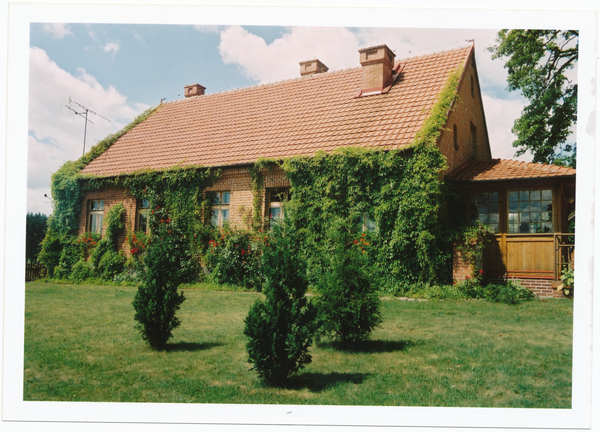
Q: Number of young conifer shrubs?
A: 3